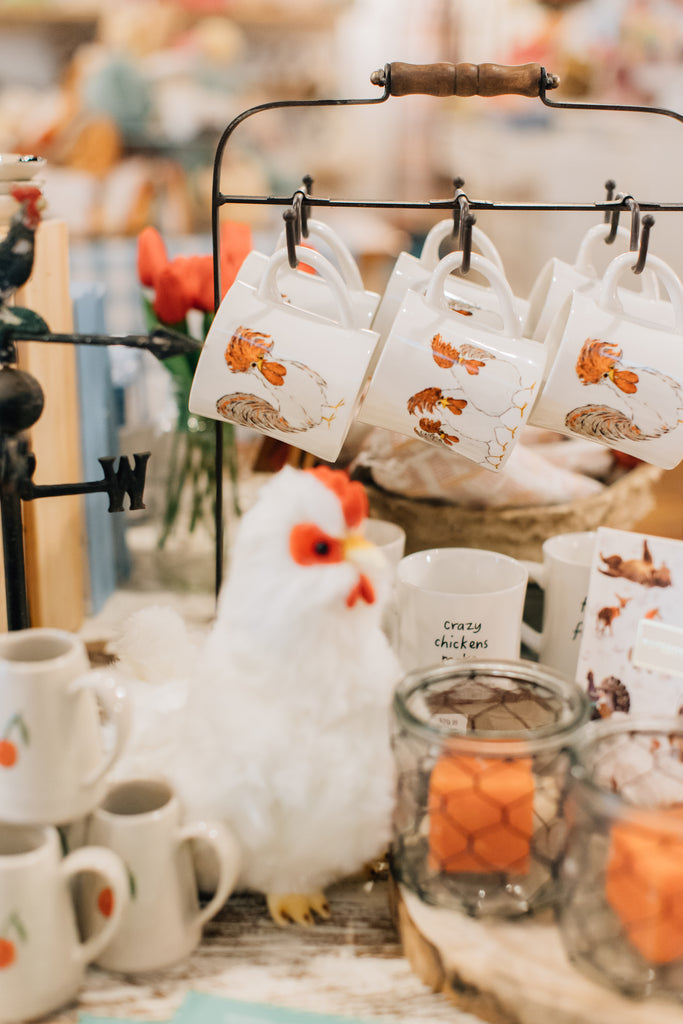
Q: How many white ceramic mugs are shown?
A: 12